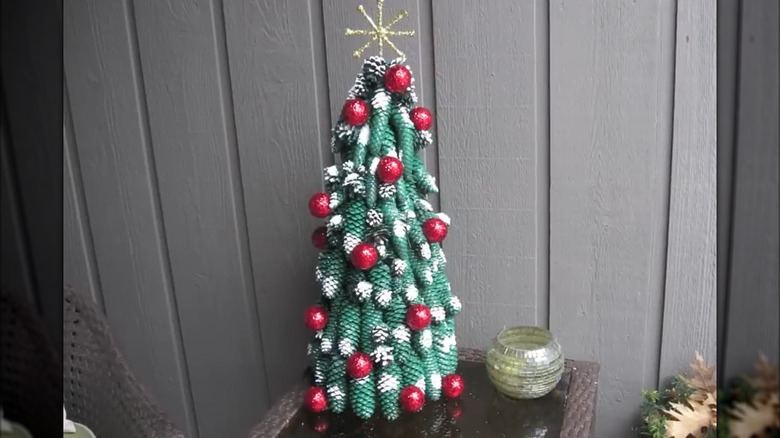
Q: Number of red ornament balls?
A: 14